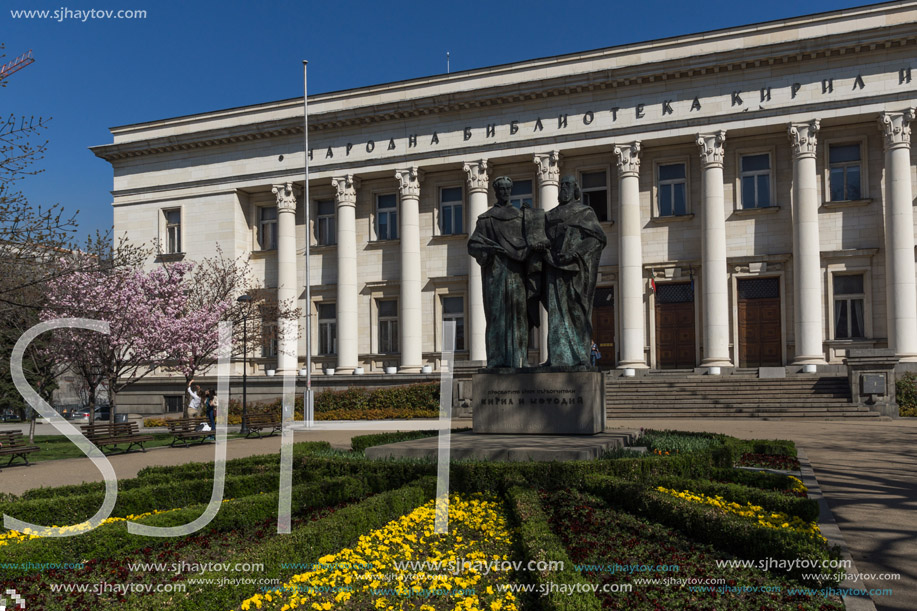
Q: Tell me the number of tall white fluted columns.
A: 9